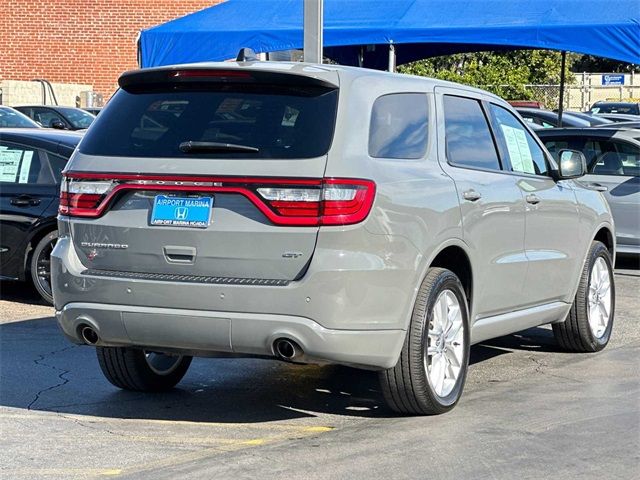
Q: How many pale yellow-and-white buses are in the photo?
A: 0